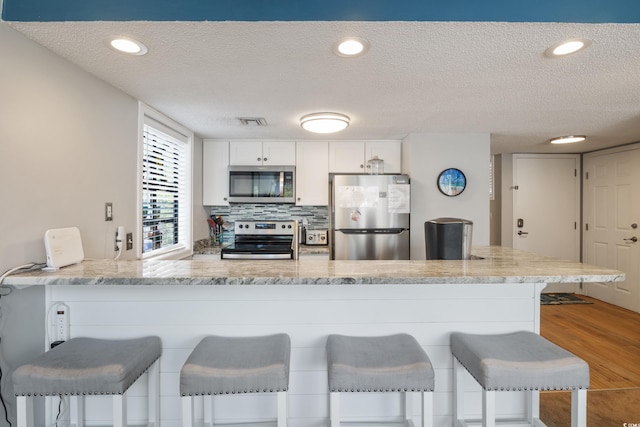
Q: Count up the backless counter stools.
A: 4